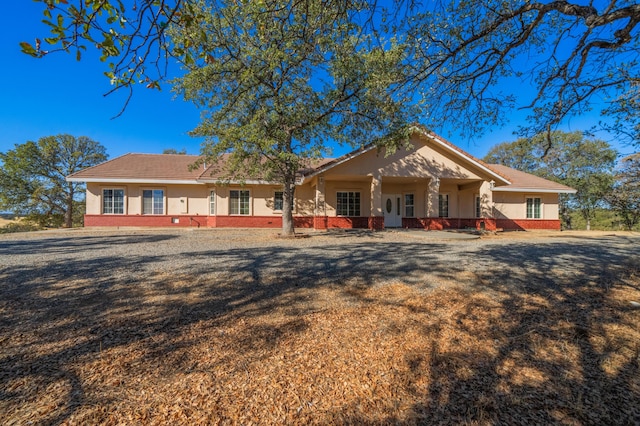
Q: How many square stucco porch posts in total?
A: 4